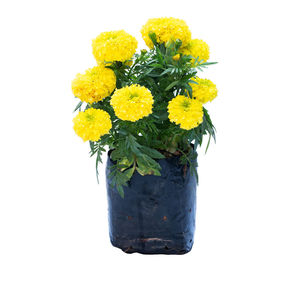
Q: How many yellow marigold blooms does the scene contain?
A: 8